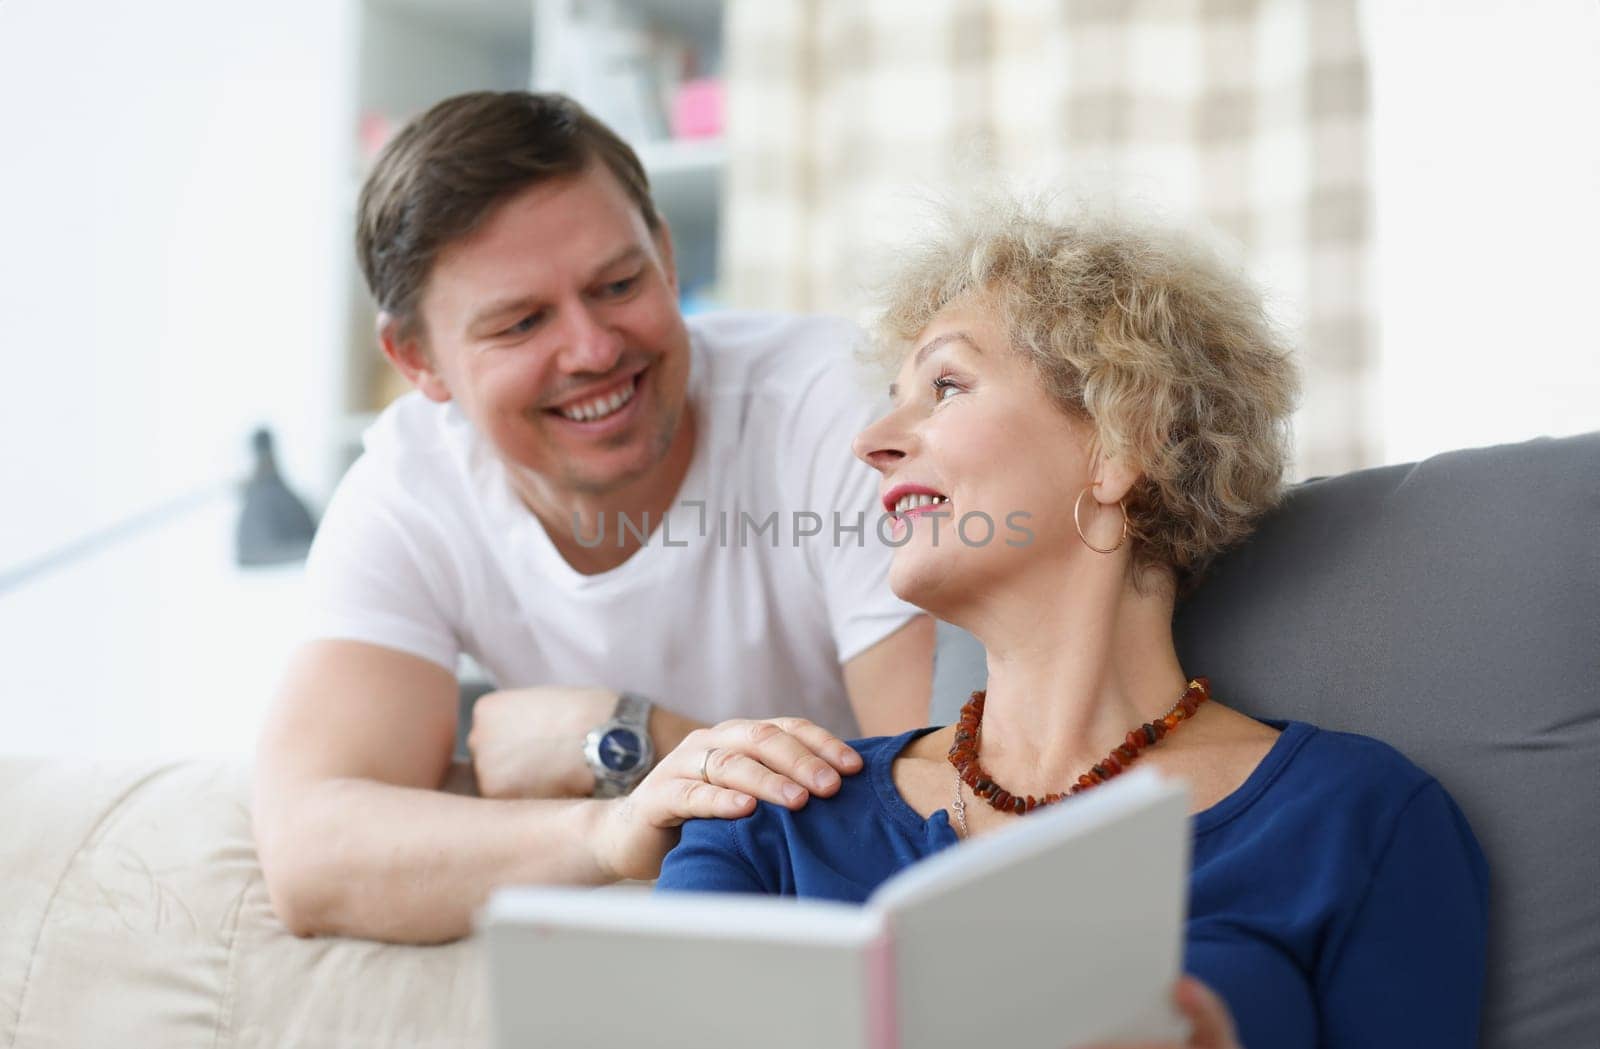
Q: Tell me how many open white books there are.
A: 1